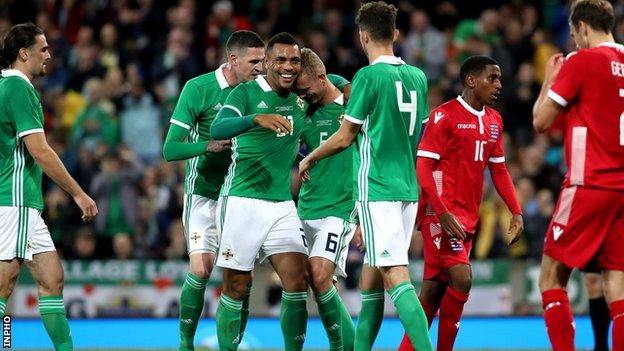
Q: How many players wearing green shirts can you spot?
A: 5